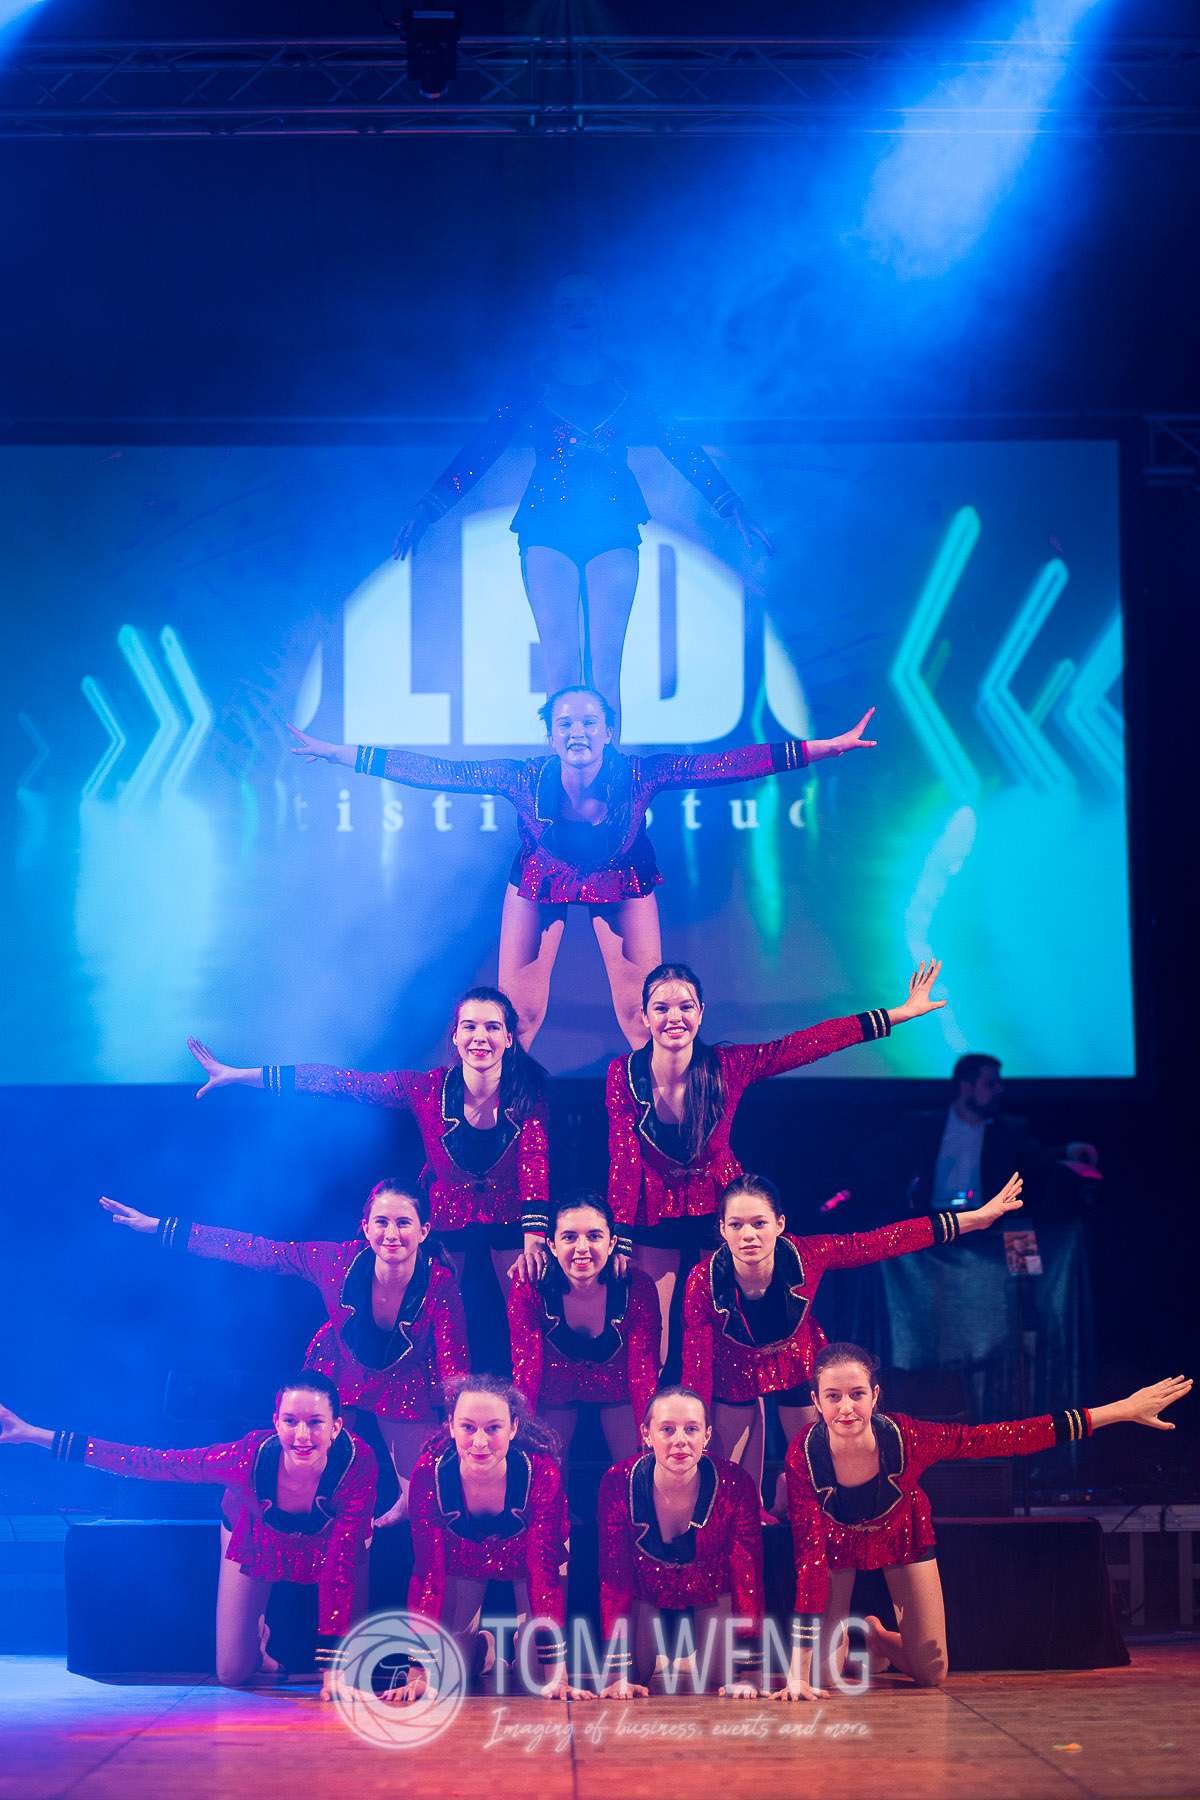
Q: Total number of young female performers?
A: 11